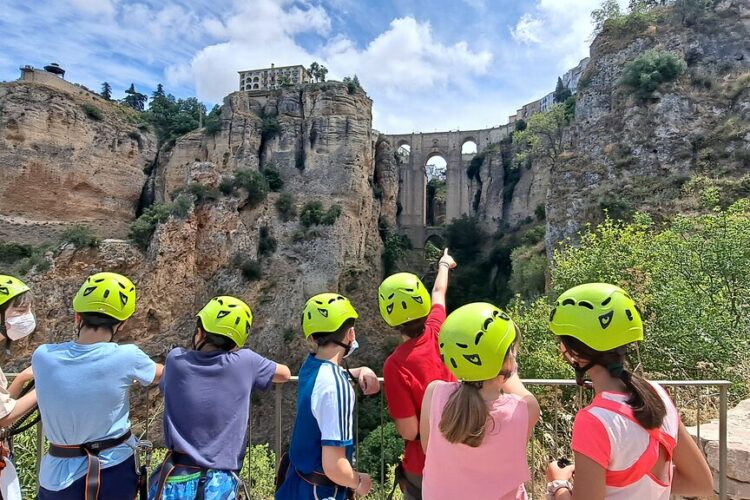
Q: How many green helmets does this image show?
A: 7